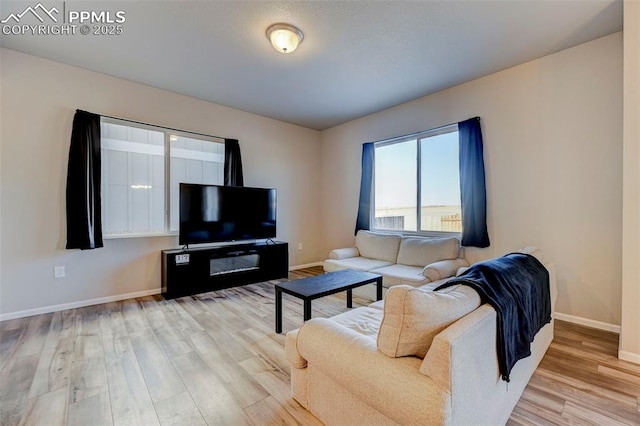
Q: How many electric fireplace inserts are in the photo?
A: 1